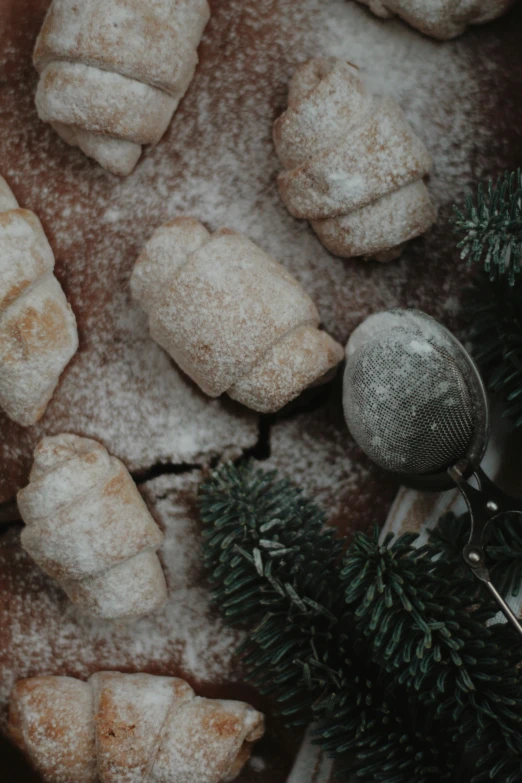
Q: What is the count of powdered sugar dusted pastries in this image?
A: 7